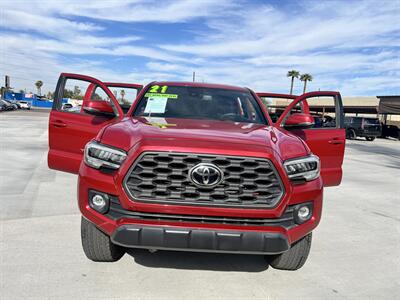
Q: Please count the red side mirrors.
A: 2